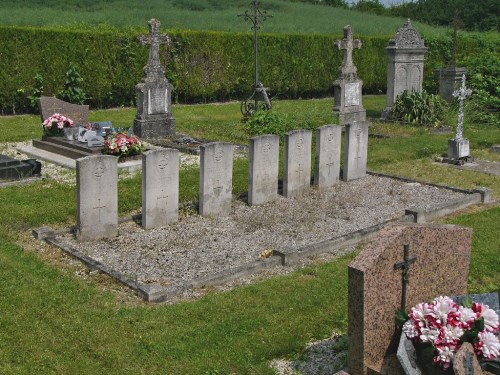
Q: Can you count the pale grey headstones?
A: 7